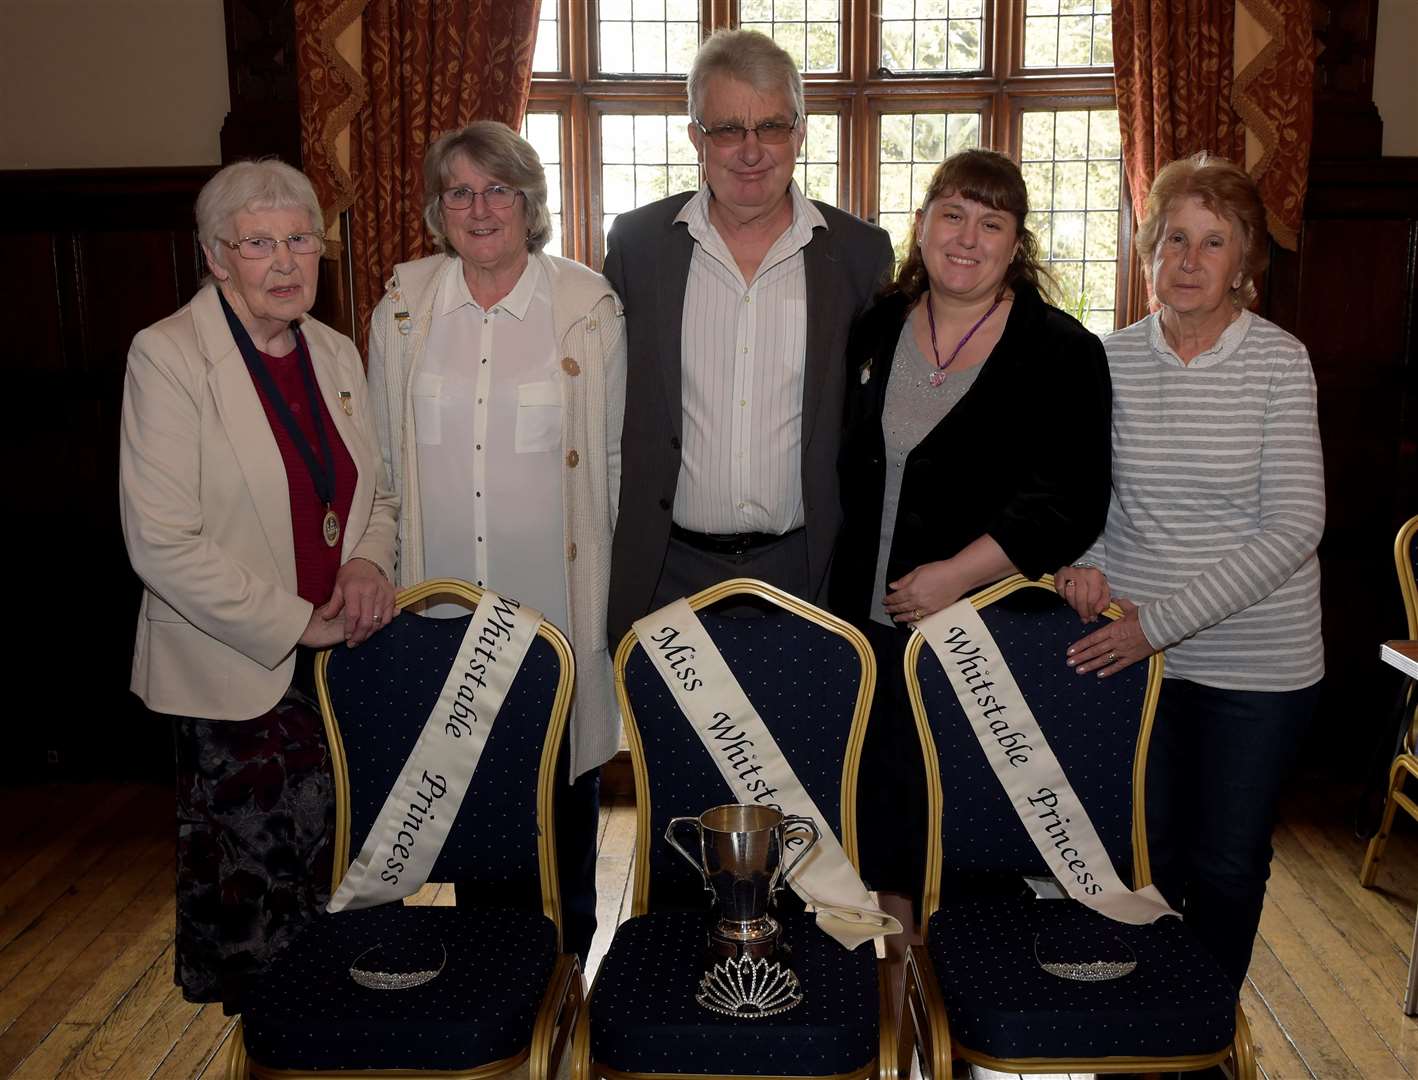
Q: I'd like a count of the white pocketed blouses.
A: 1